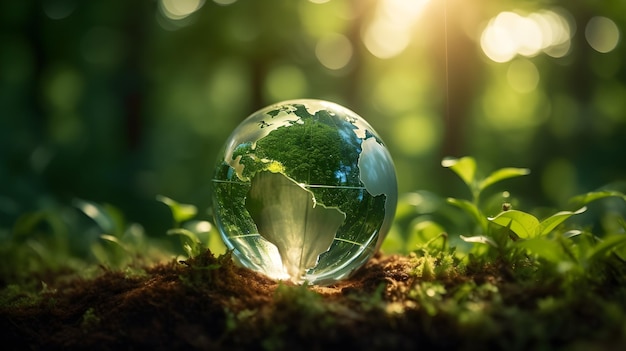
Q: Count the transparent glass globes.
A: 1